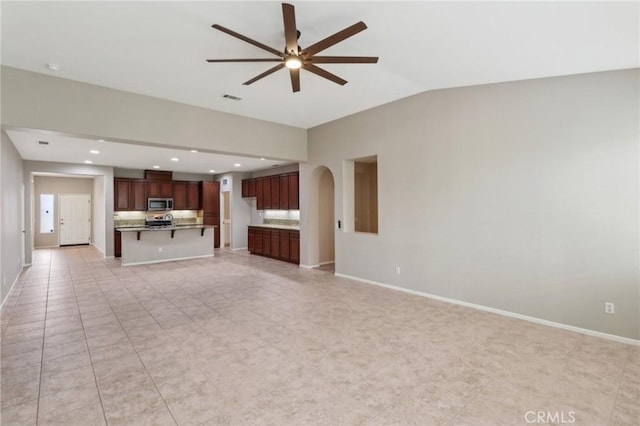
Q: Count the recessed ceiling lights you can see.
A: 9